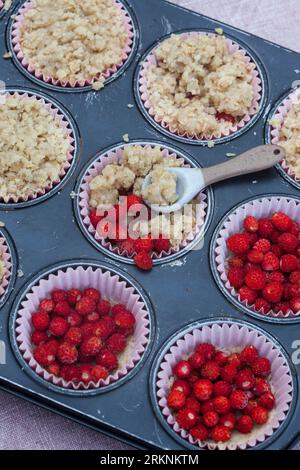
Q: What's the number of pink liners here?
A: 9